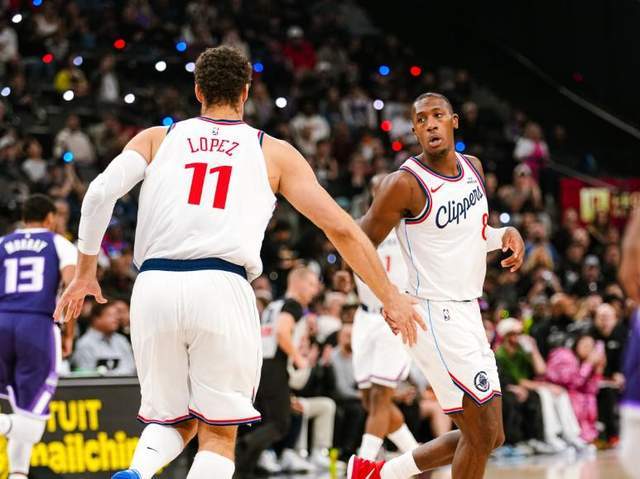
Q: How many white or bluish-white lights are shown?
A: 10